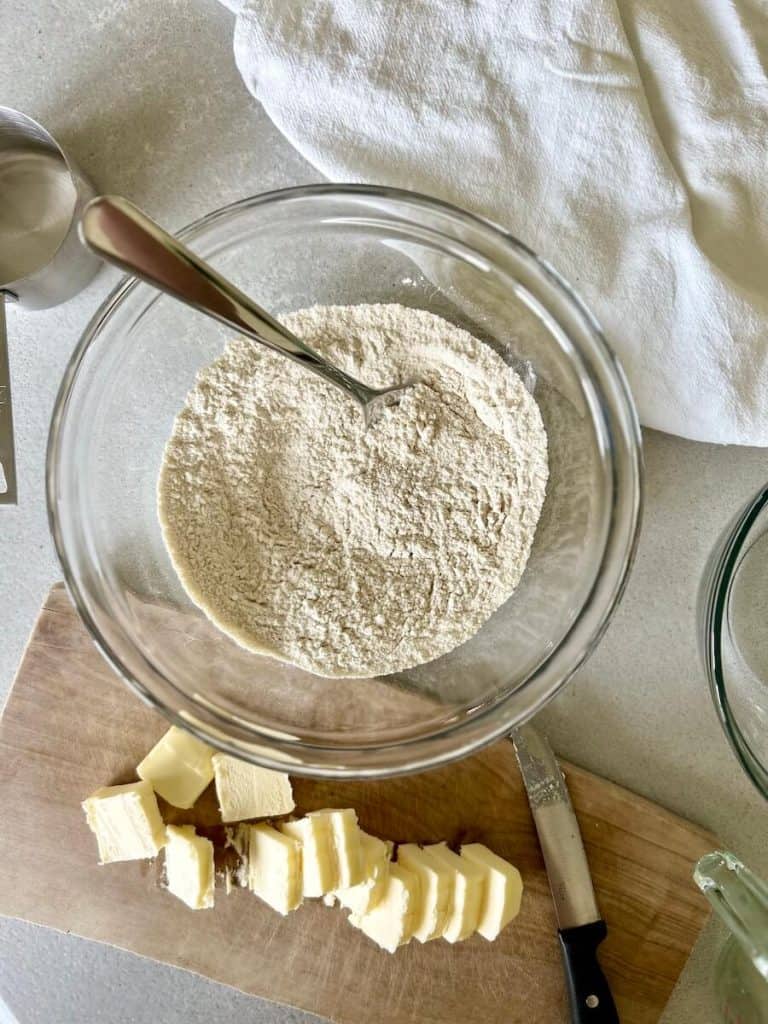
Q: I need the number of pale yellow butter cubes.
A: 12